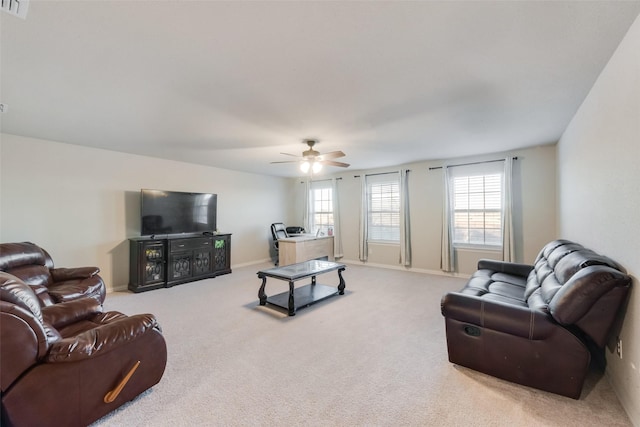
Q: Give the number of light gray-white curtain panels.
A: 6